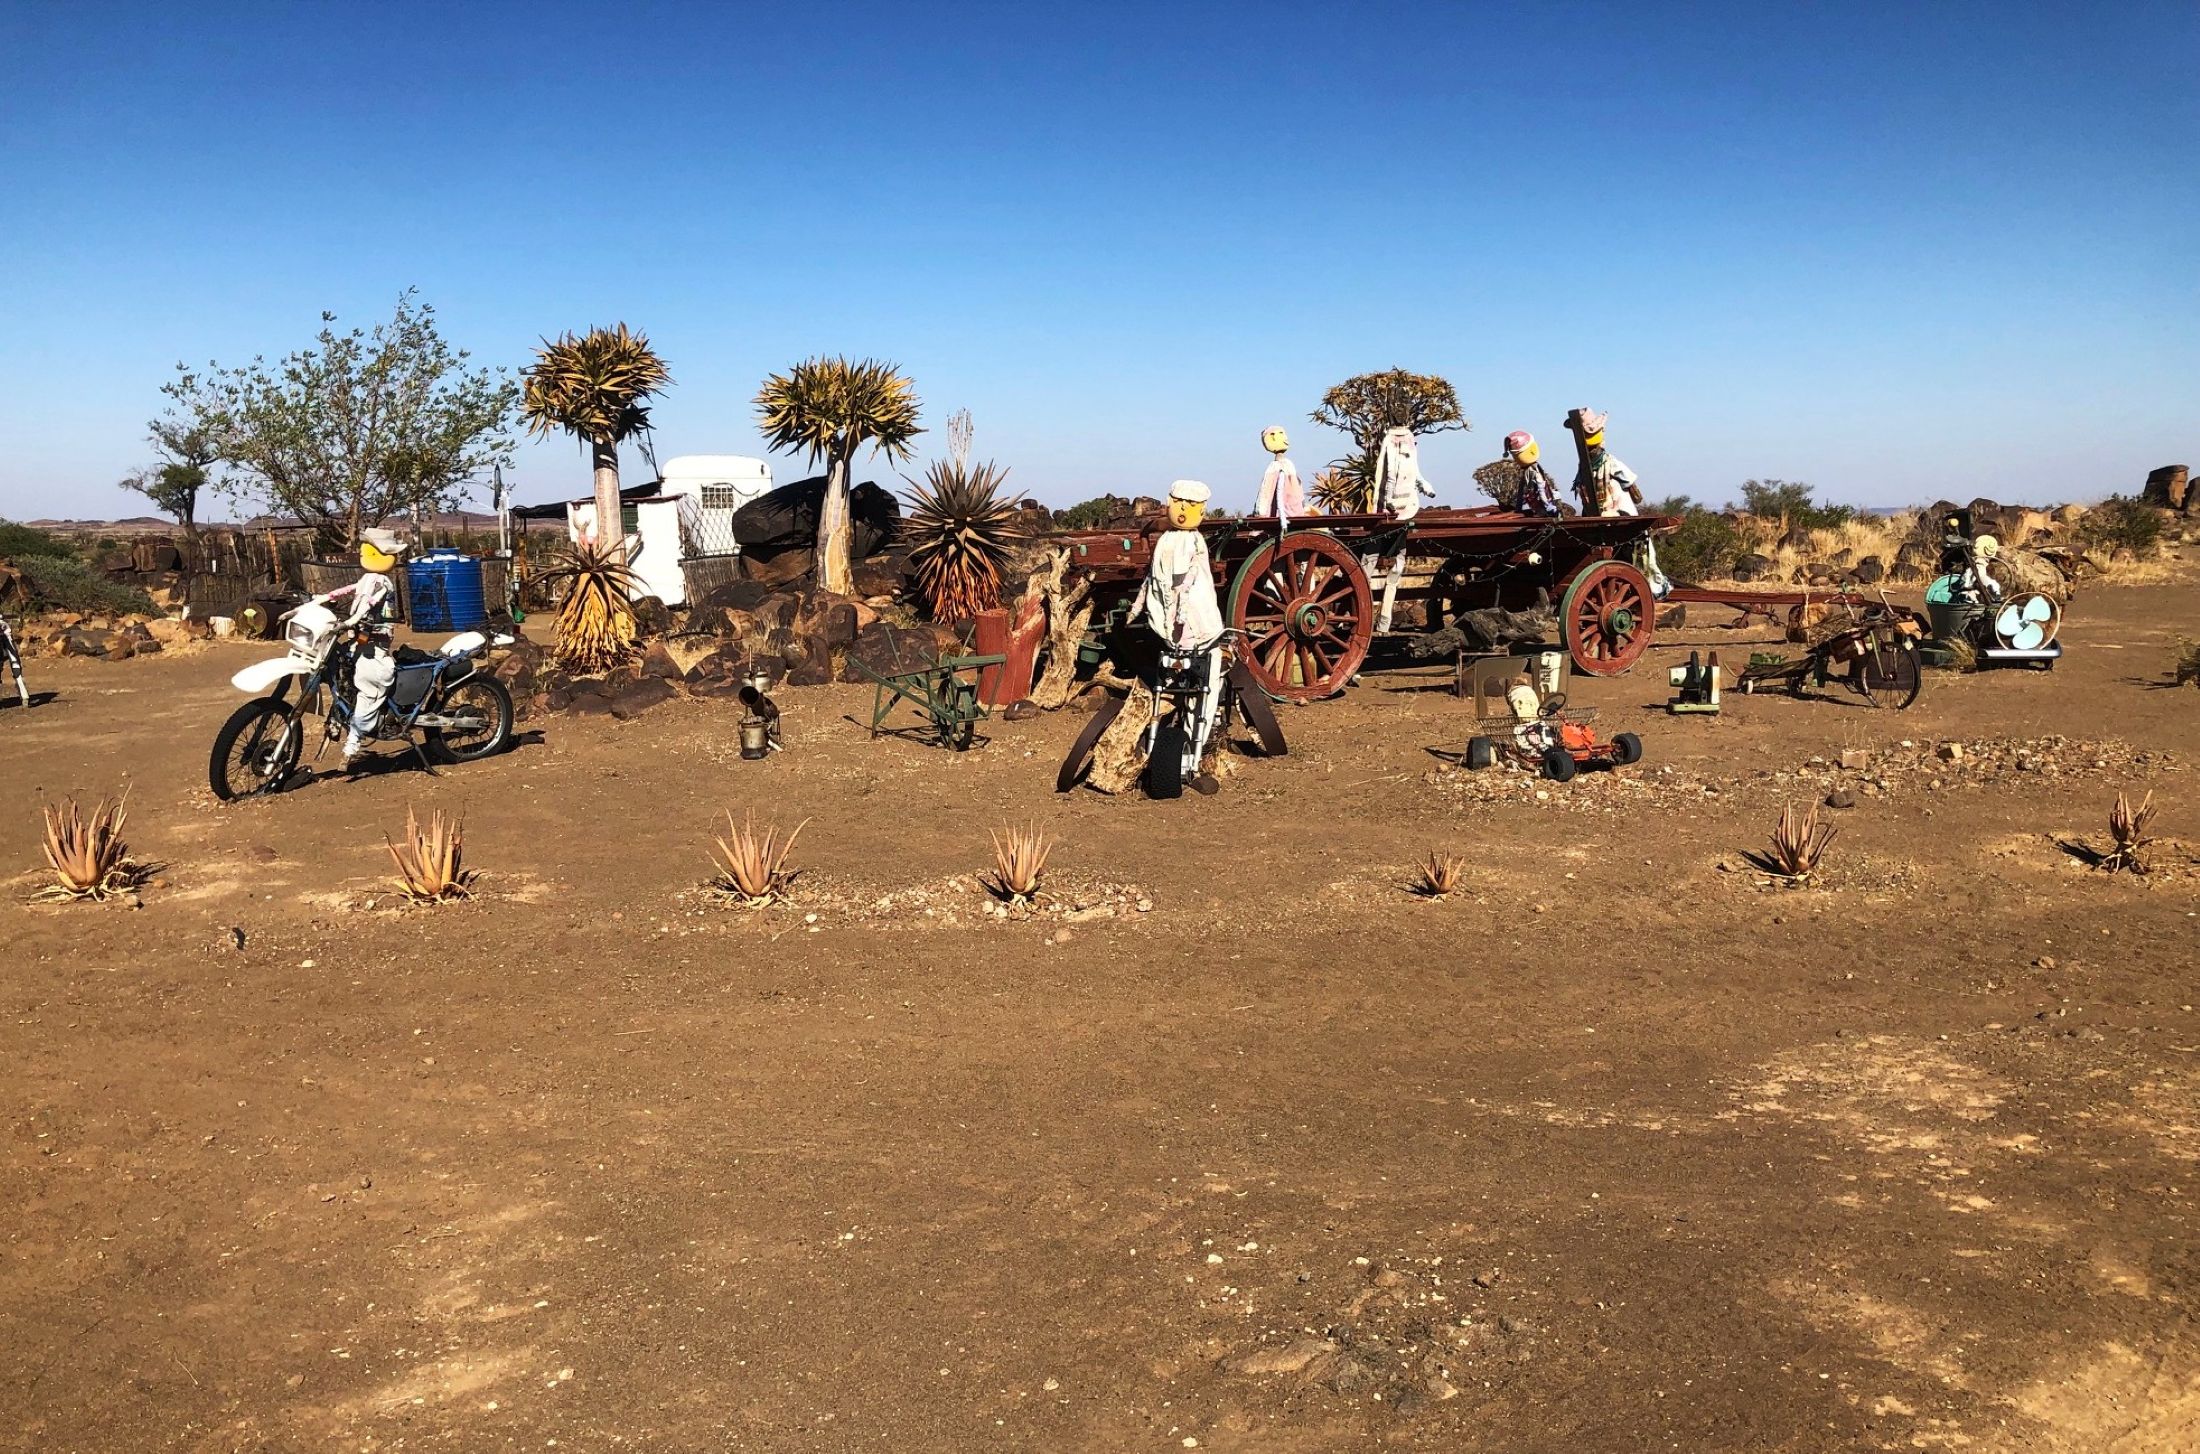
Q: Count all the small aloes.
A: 7